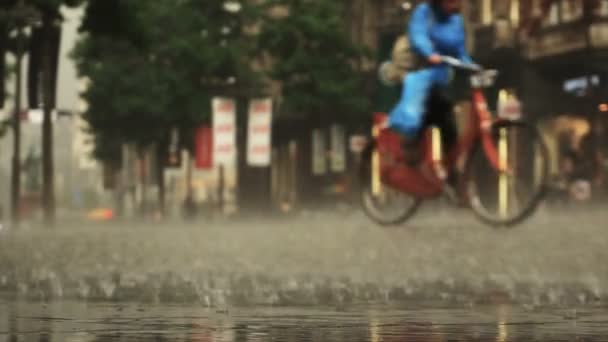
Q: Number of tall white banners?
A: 2